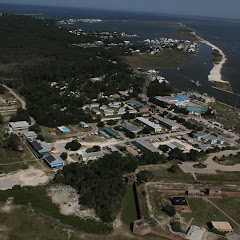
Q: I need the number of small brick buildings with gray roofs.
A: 2